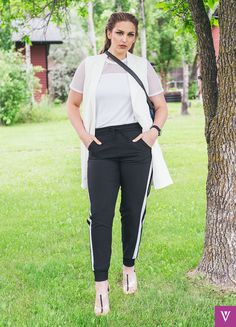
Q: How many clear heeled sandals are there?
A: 2